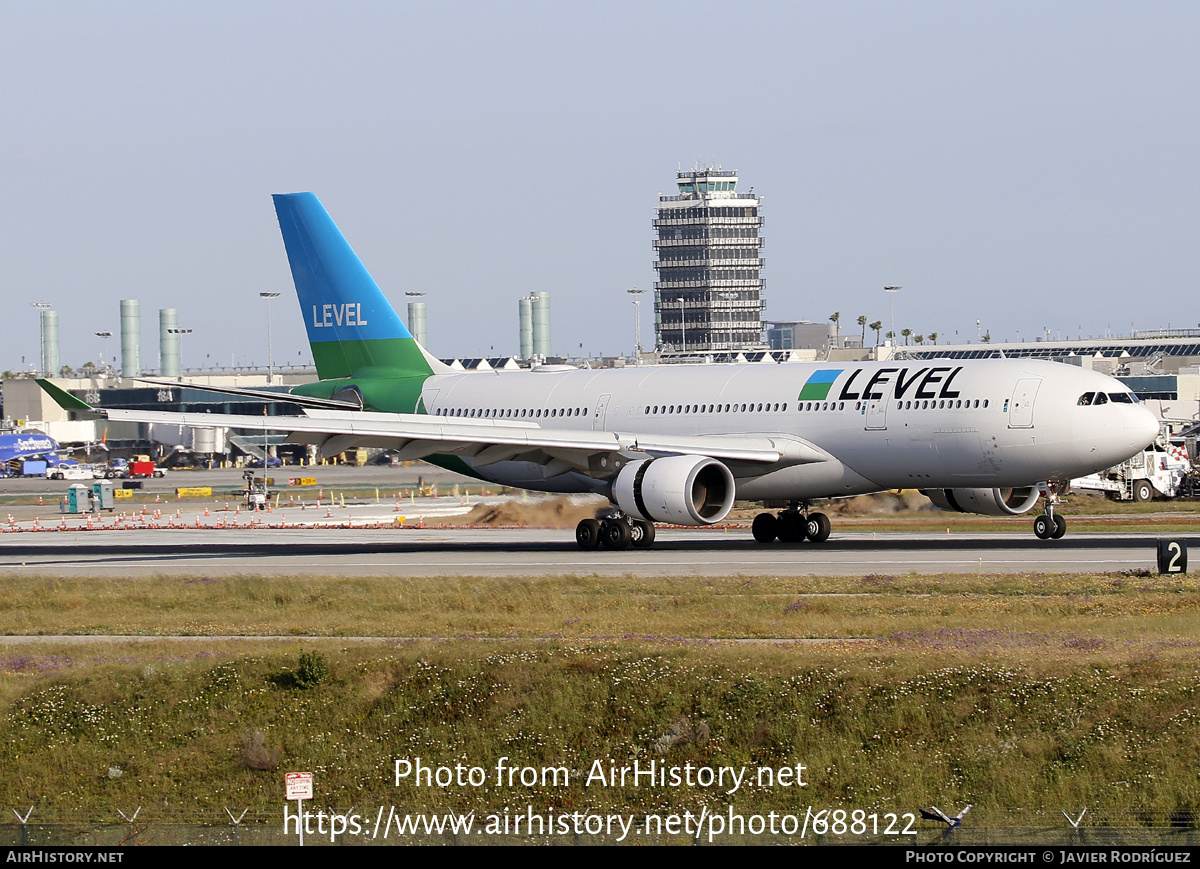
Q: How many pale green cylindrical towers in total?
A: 6